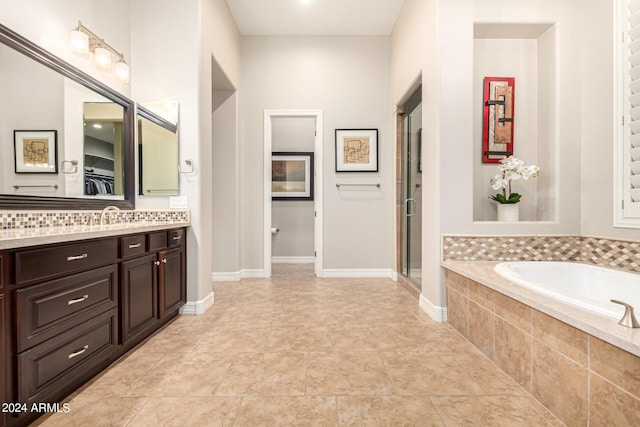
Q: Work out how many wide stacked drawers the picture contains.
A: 3